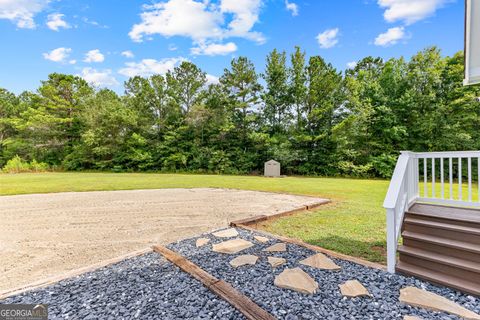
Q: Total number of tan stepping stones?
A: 12